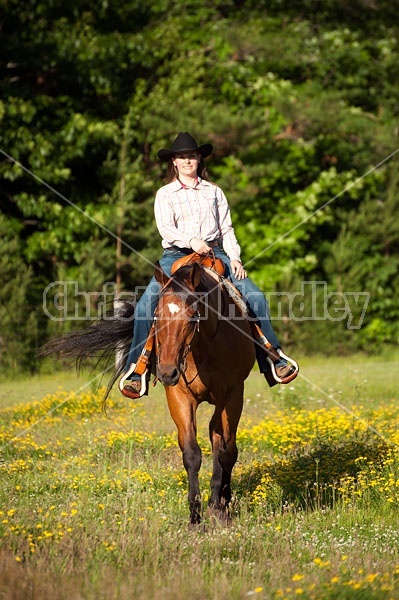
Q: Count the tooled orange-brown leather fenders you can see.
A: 2